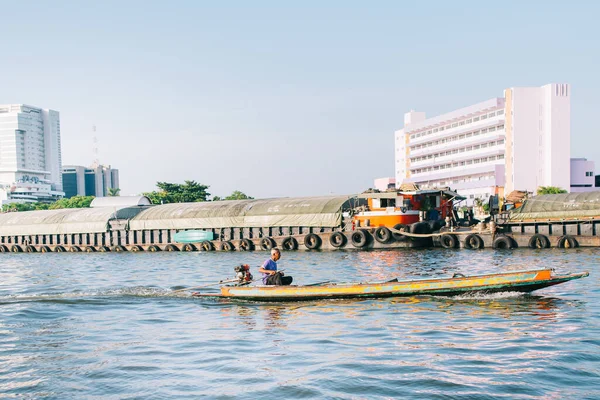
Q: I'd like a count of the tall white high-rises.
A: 2